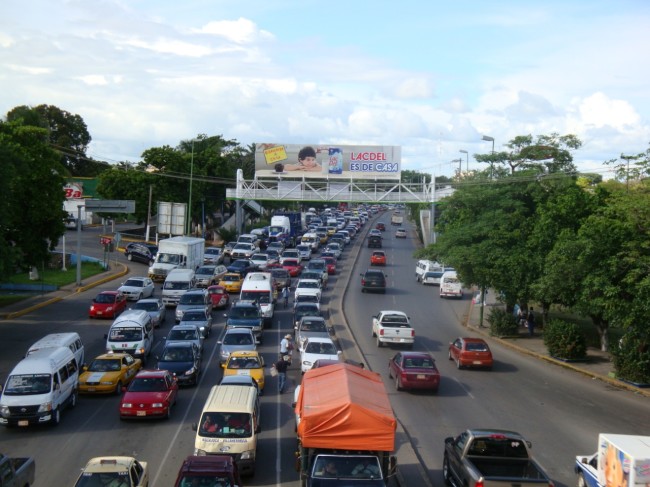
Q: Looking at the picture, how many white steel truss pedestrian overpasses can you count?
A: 1